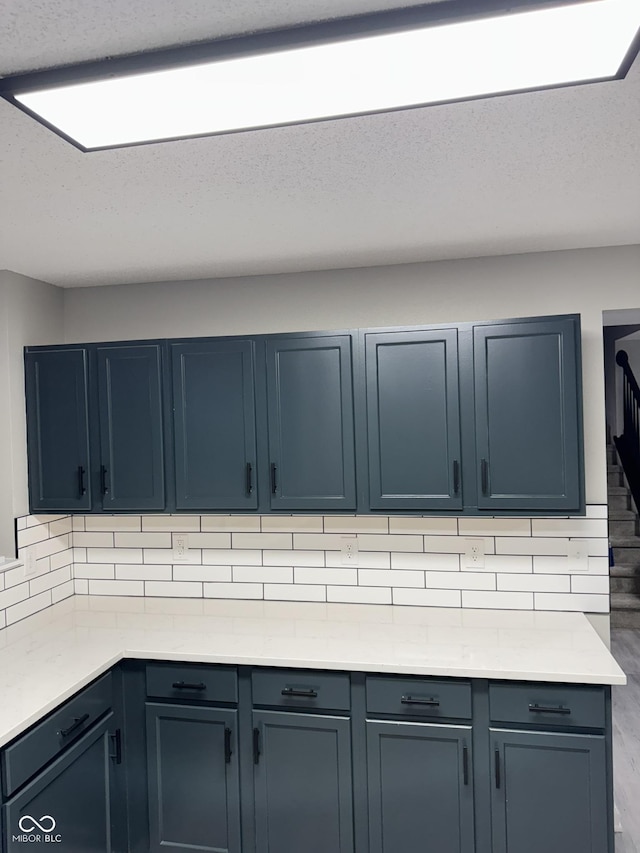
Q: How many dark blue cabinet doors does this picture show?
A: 11